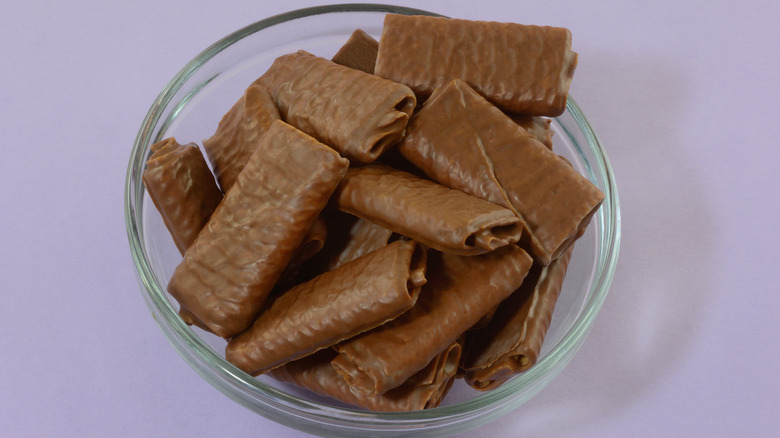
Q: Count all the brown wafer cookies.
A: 15